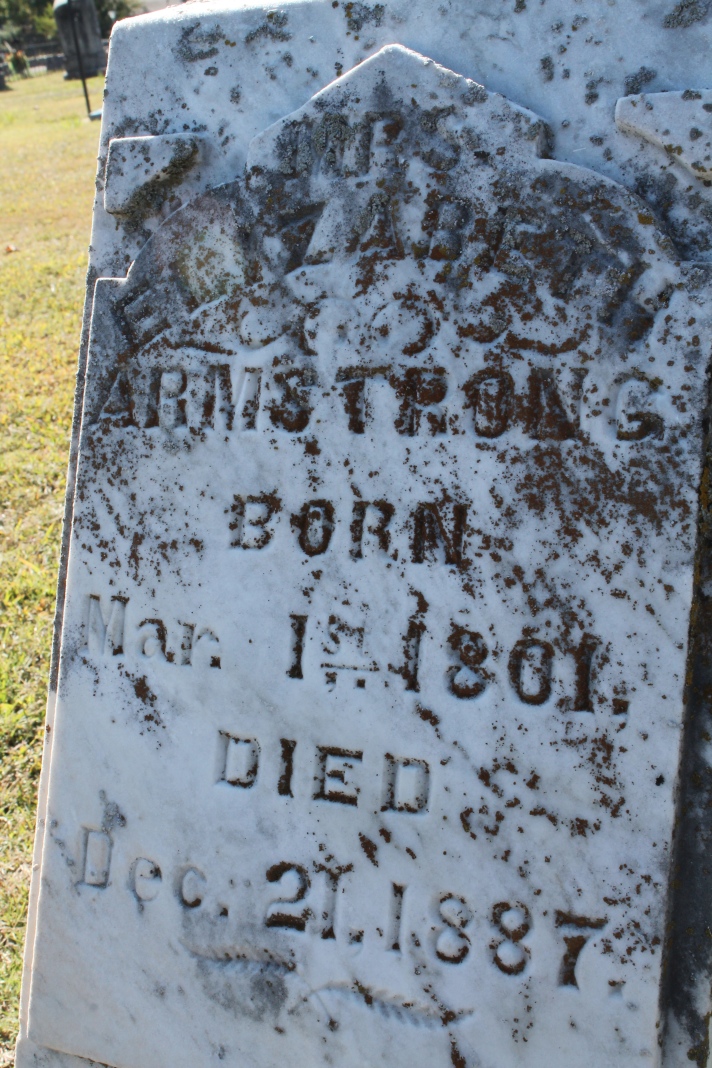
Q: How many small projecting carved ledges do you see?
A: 2